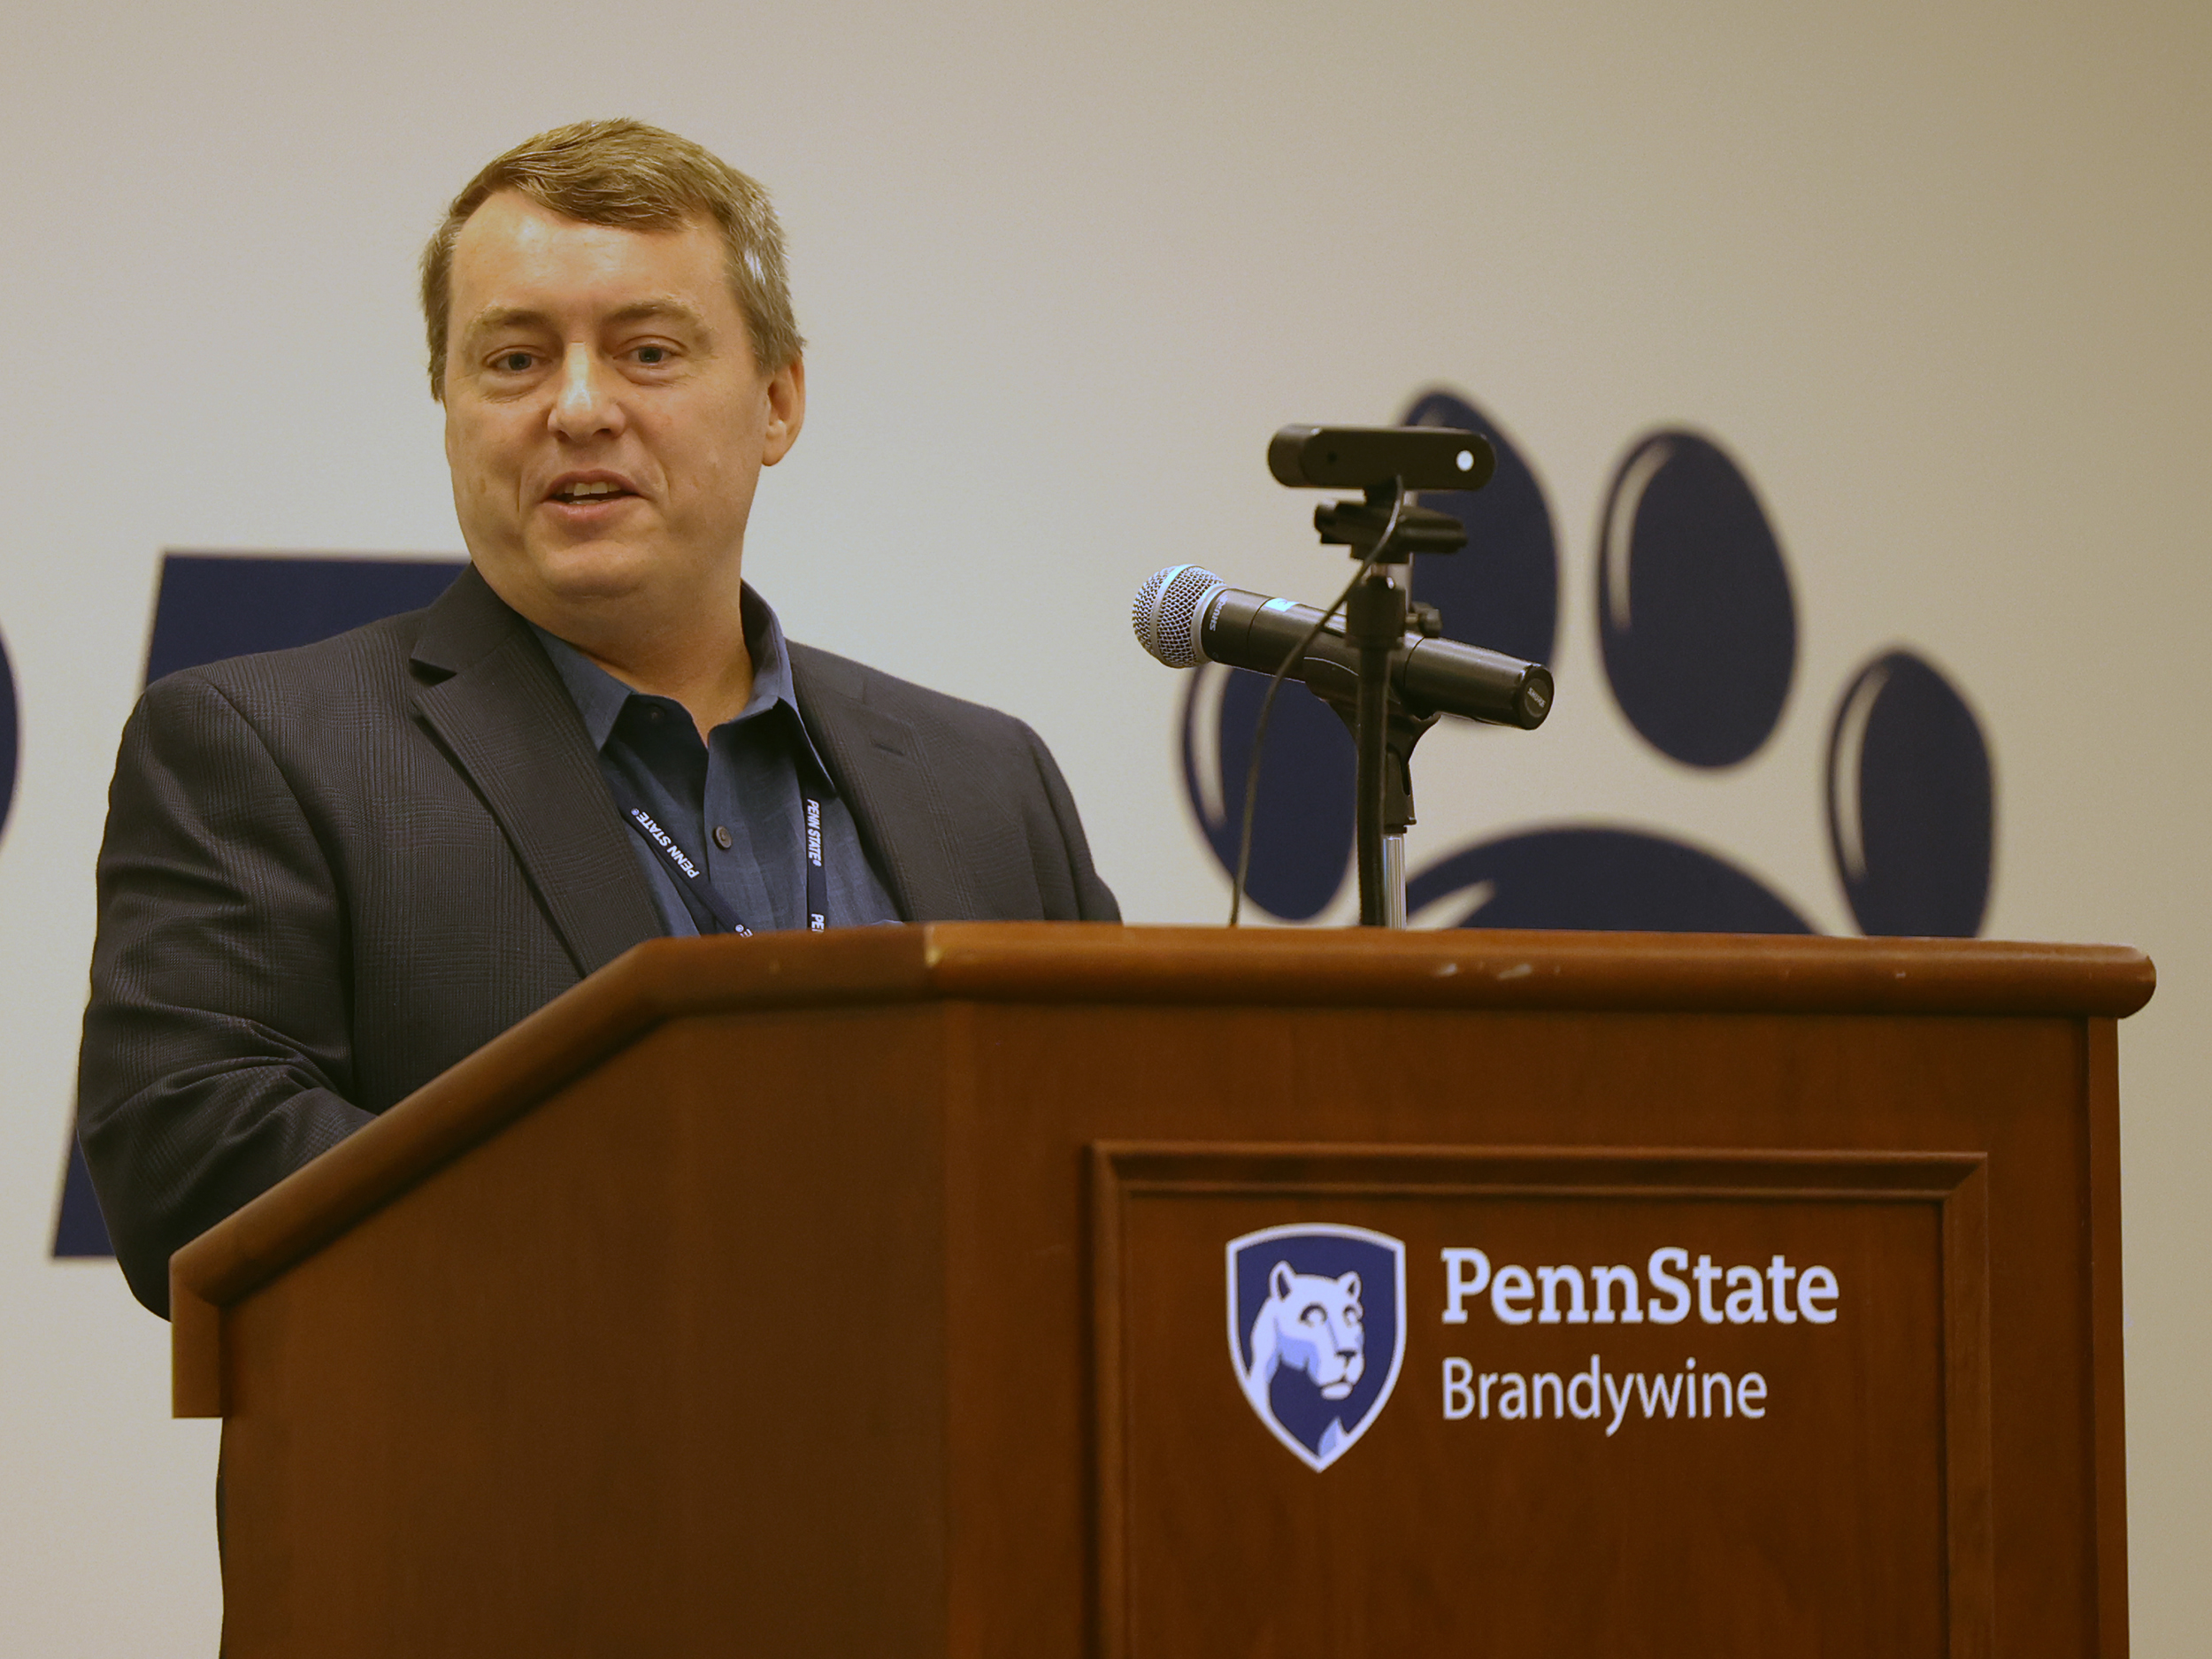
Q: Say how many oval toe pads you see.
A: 4